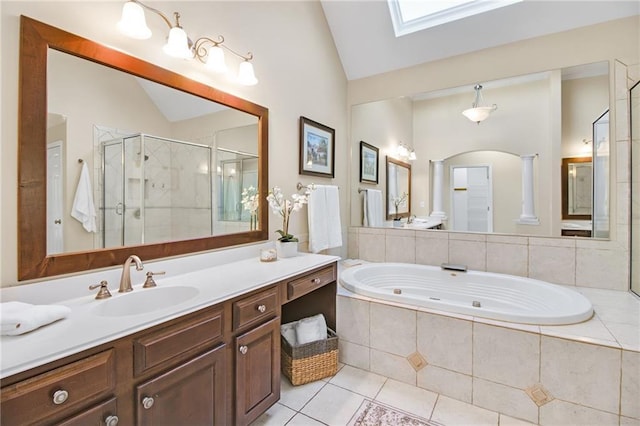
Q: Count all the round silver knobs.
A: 6